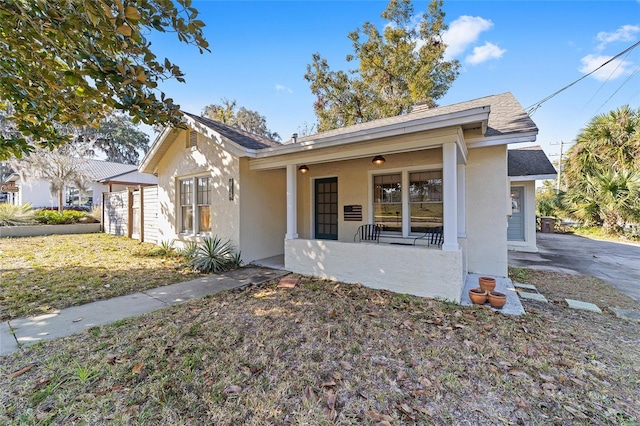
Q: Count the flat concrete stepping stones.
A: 4